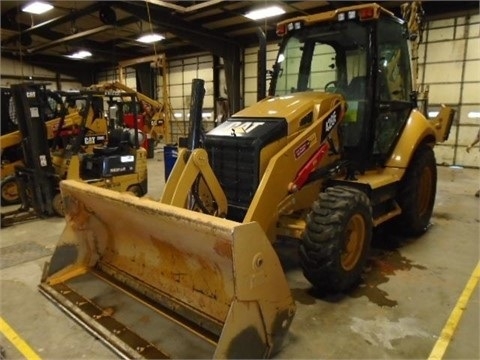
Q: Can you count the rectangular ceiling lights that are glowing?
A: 4